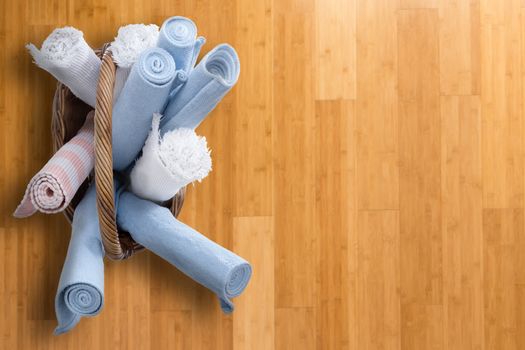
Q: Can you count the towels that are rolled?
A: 9